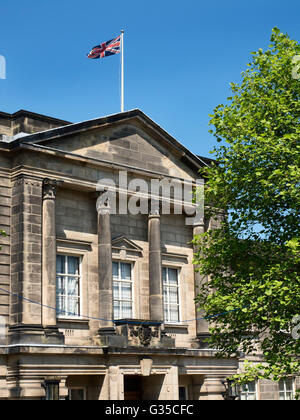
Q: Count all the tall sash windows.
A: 3